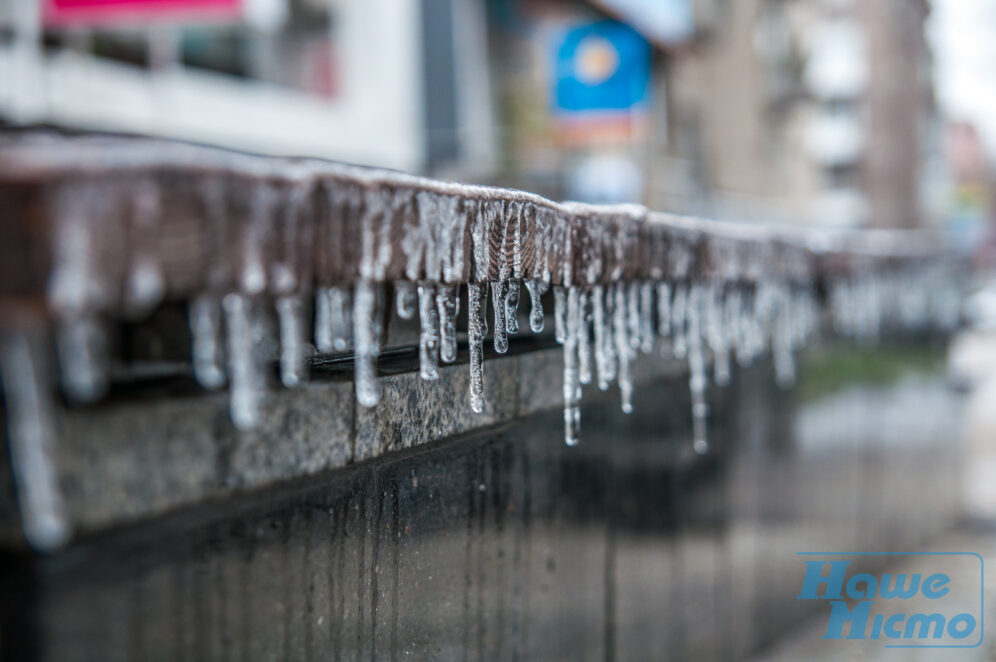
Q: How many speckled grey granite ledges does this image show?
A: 1